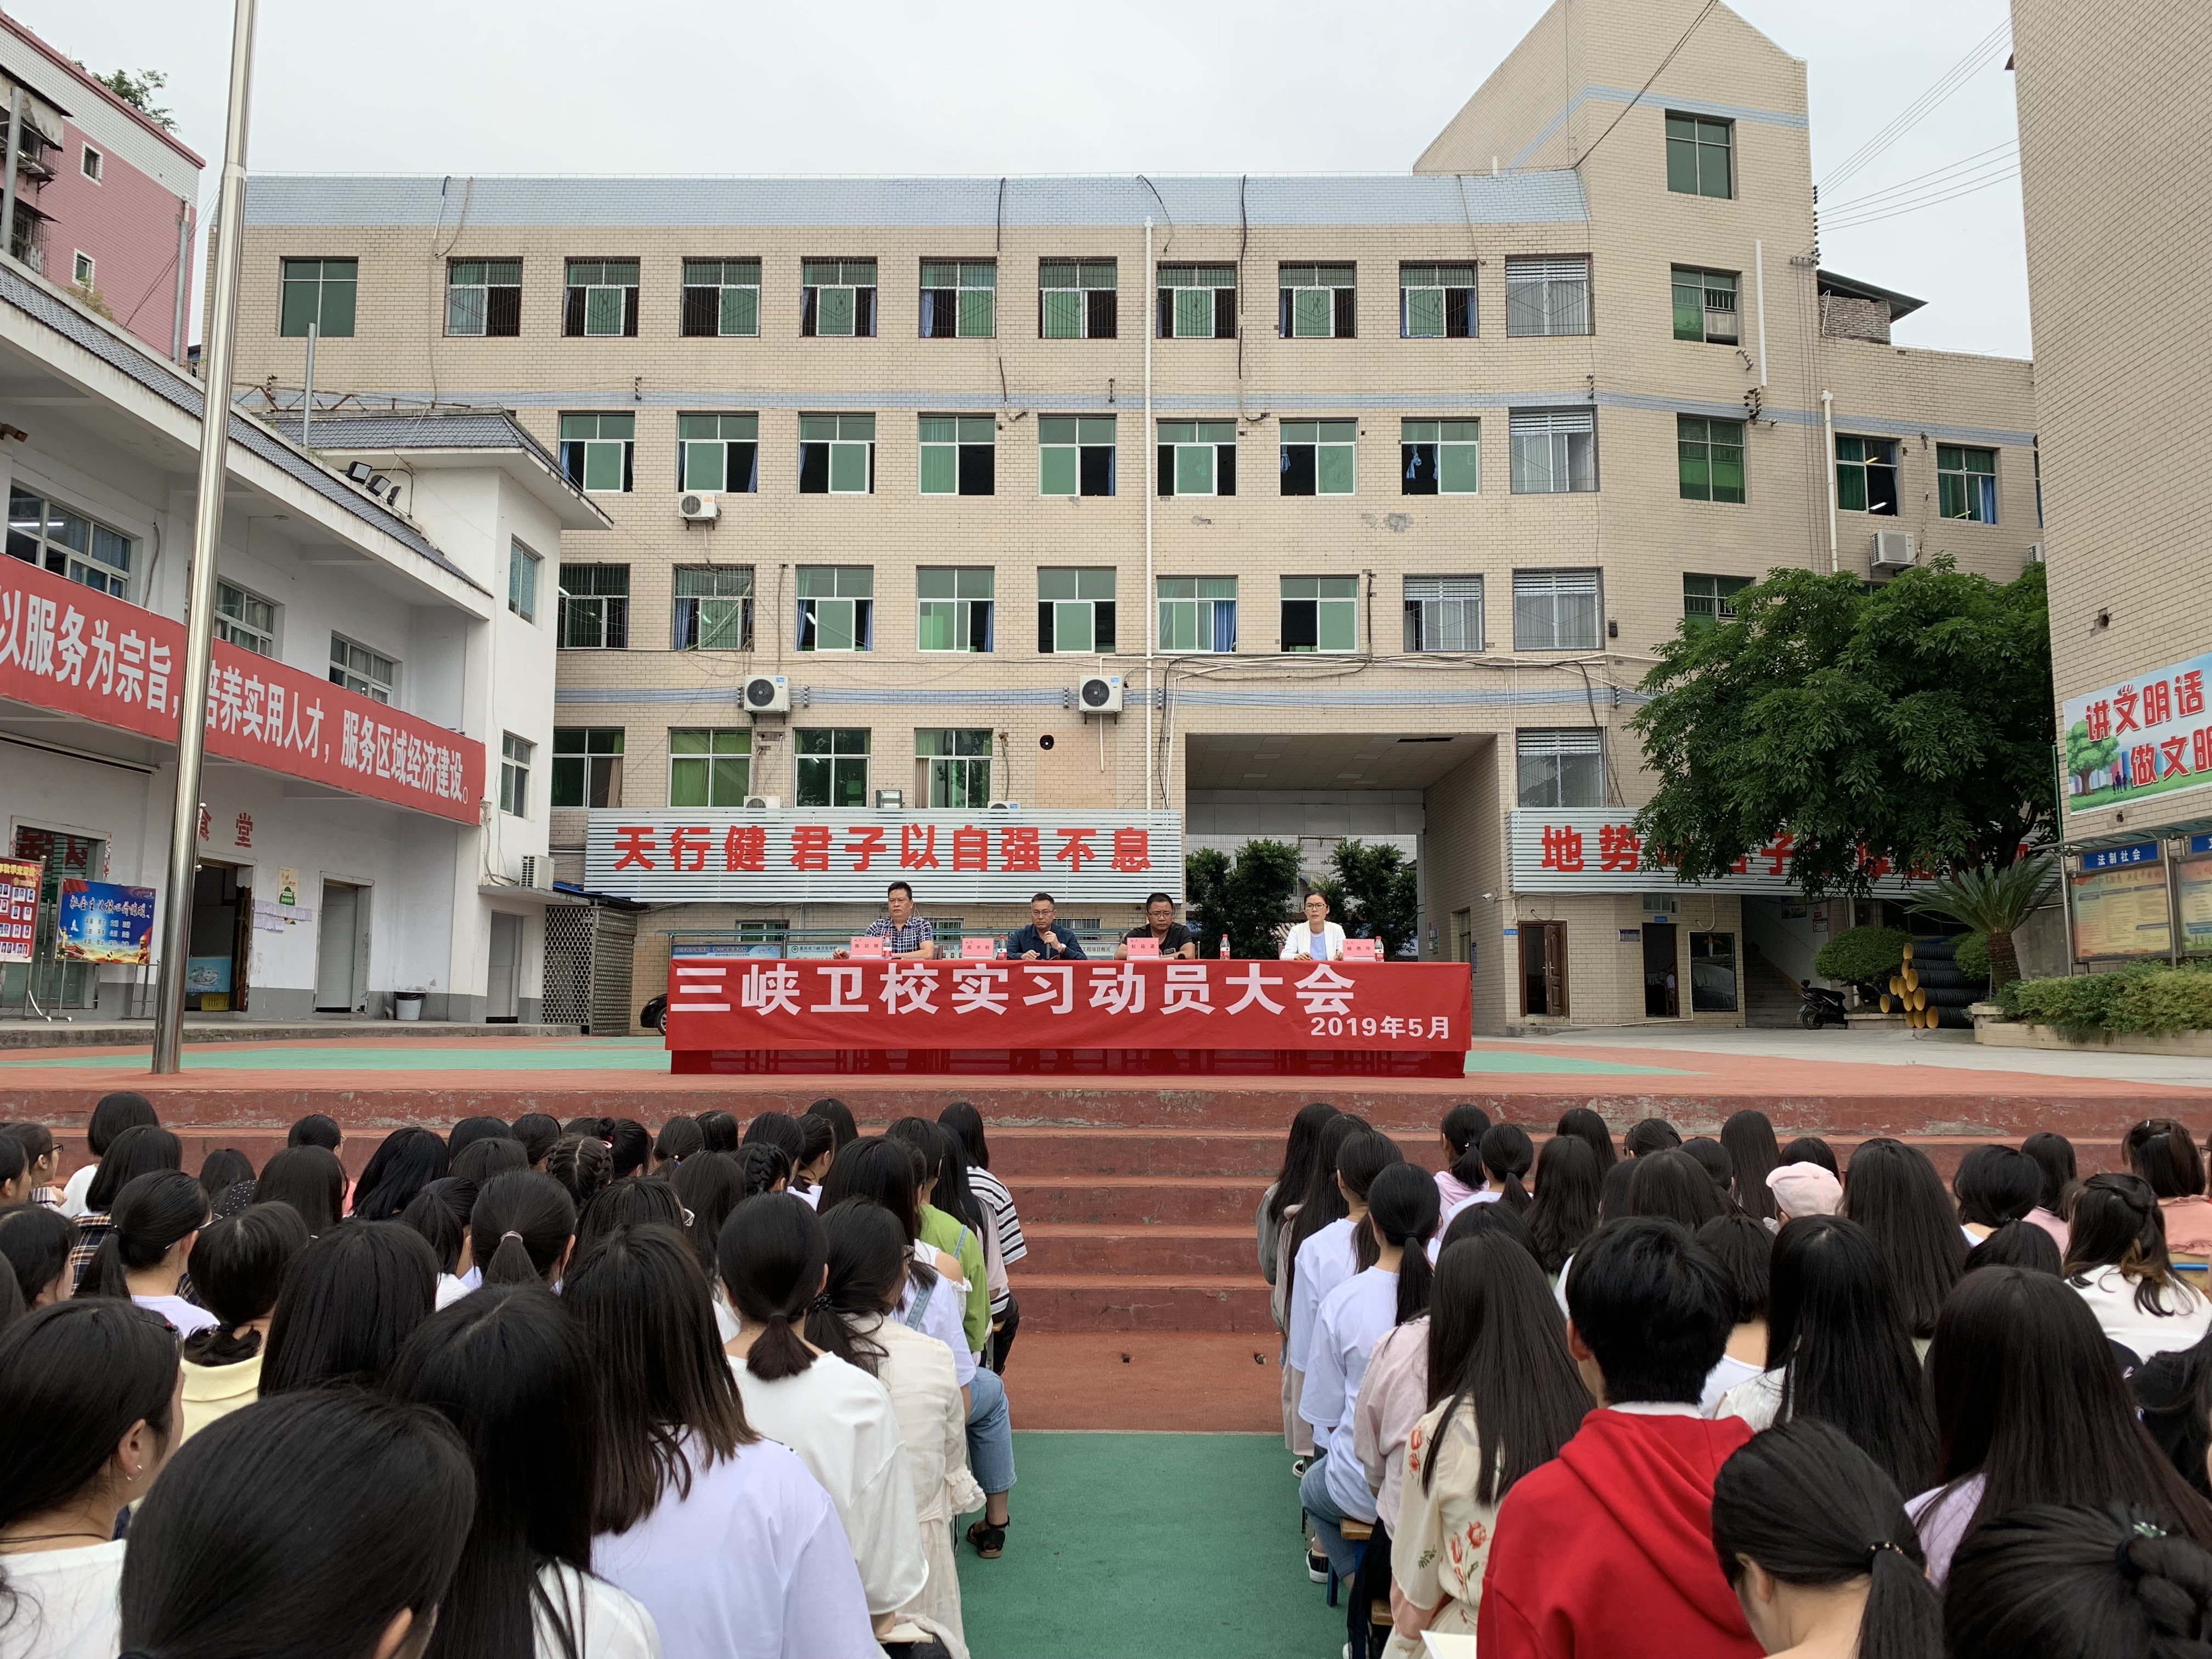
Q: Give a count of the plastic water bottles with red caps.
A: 4